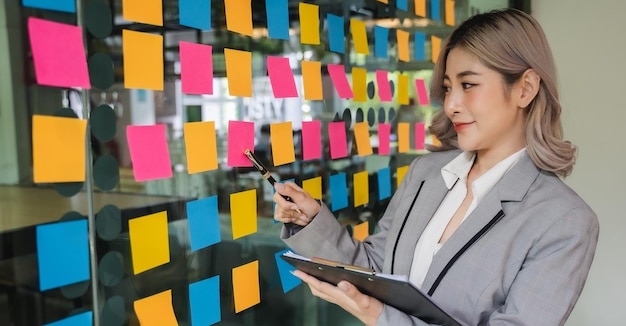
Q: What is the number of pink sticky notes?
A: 12